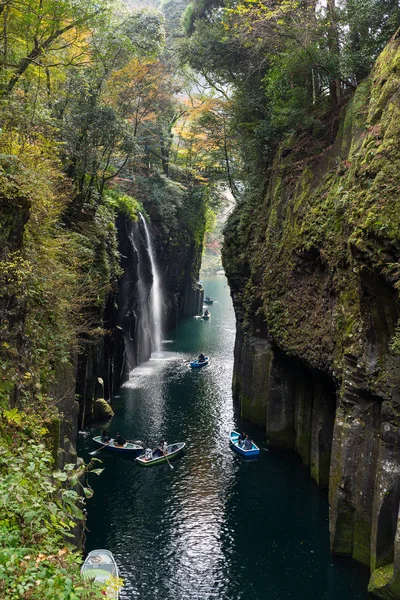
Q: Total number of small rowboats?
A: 7